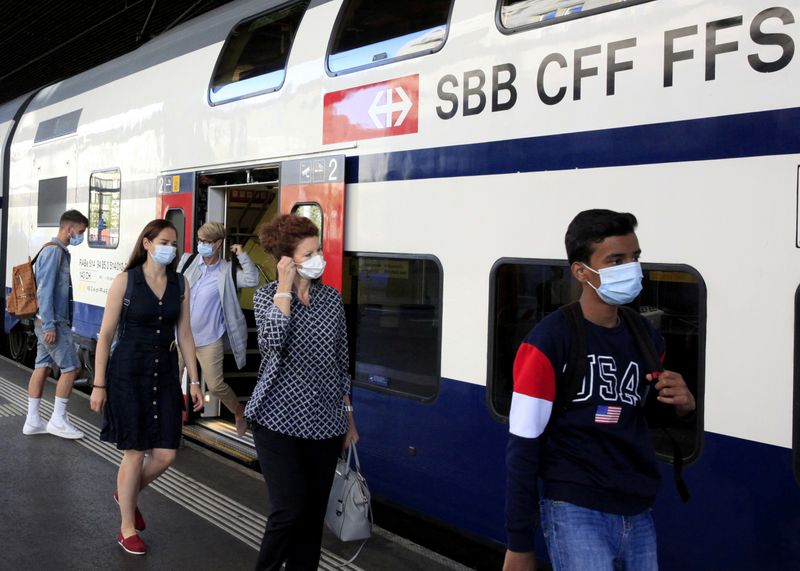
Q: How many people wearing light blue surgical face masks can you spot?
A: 4